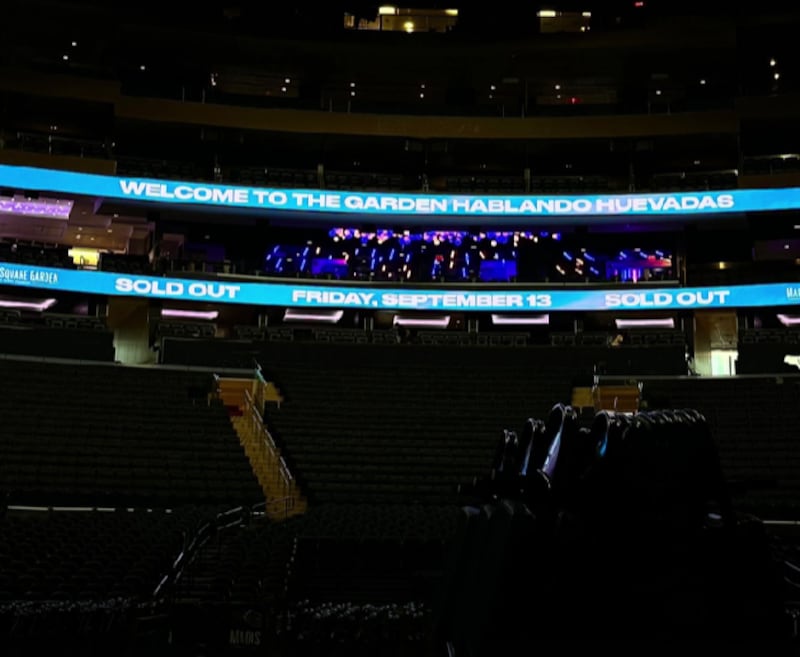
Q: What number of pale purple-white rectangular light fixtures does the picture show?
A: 7